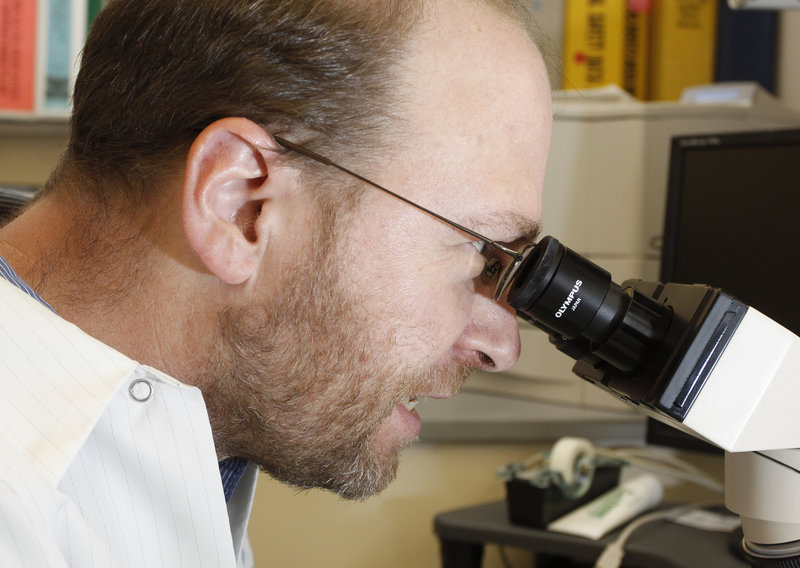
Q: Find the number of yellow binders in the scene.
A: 3